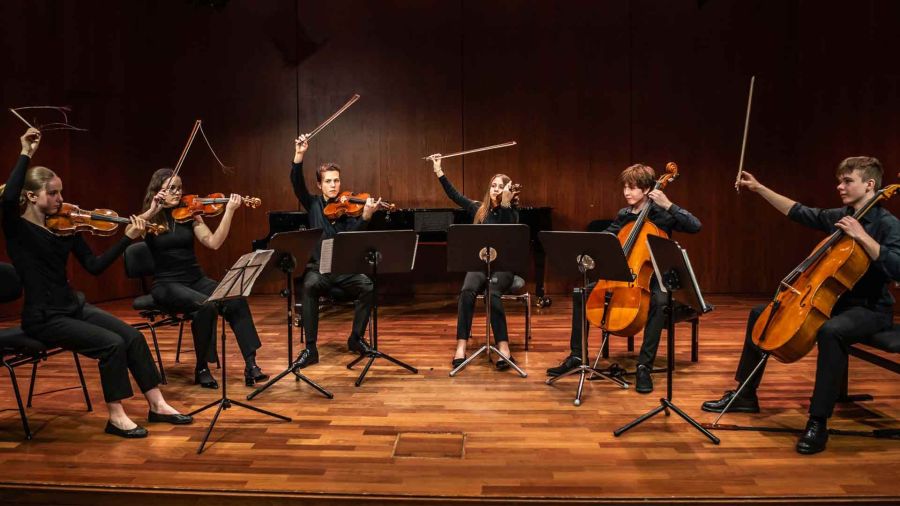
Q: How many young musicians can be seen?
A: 6